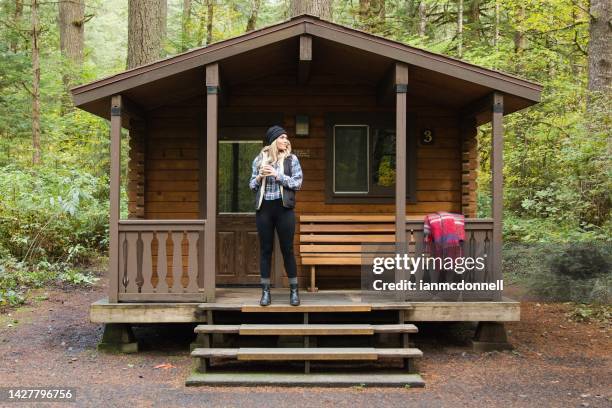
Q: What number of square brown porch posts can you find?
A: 4